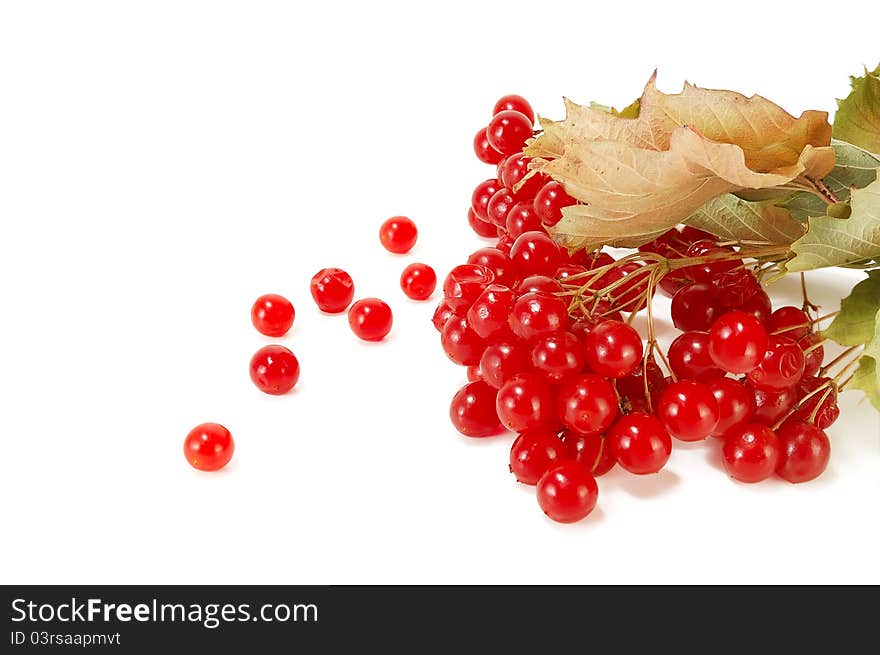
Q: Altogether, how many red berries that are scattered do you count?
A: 7